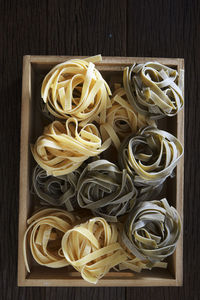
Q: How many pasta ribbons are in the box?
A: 10